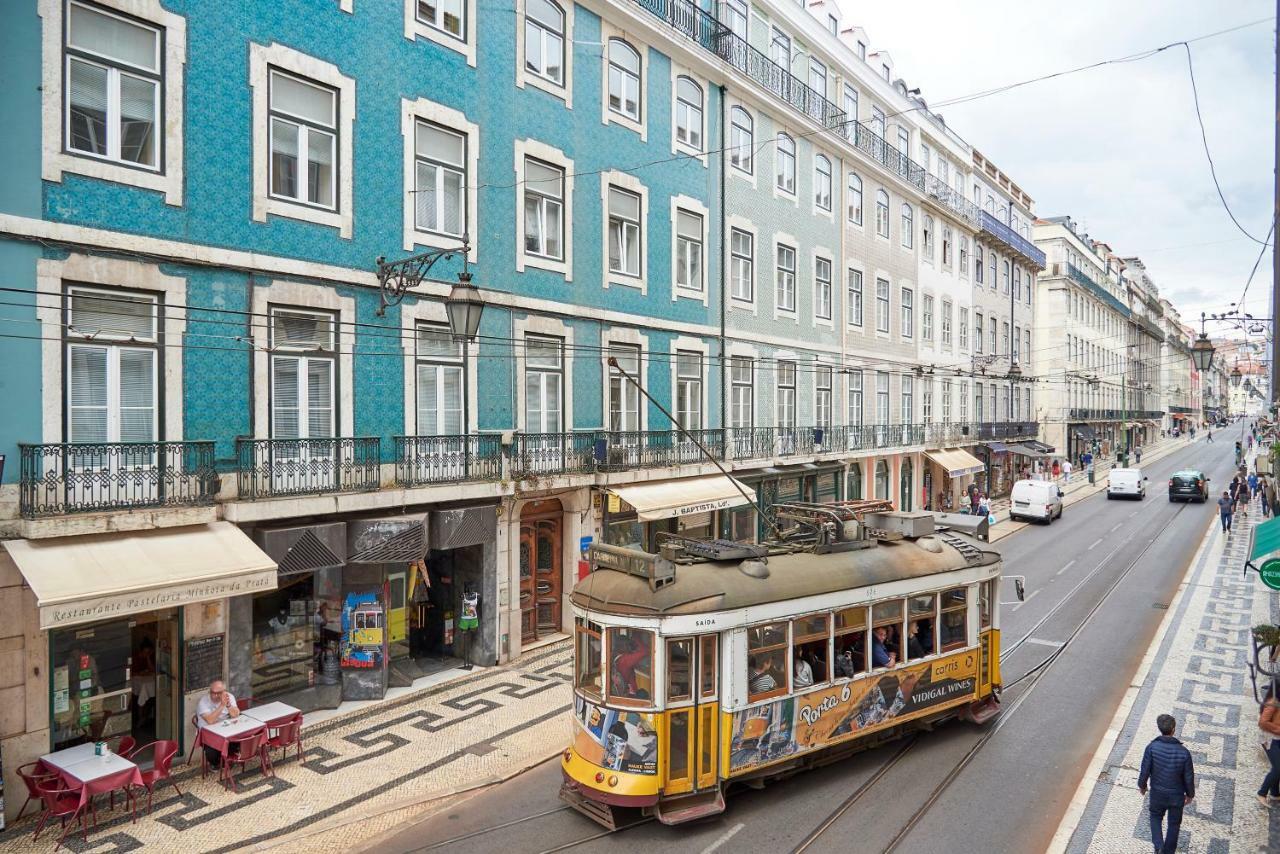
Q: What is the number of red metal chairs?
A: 8